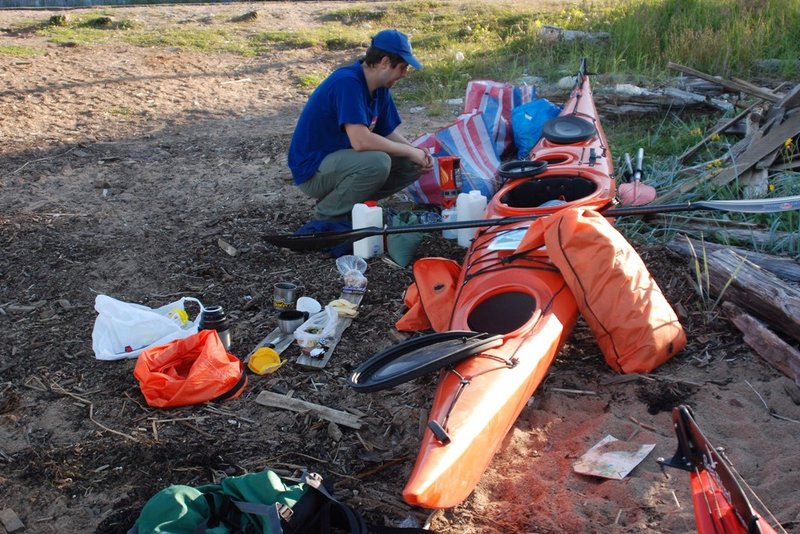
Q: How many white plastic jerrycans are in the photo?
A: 2